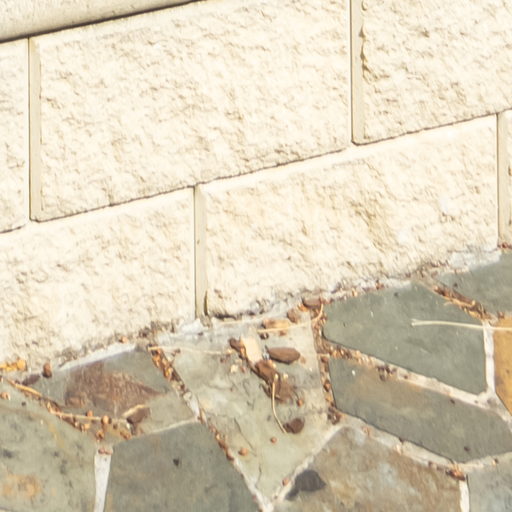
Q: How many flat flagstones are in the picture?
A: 10